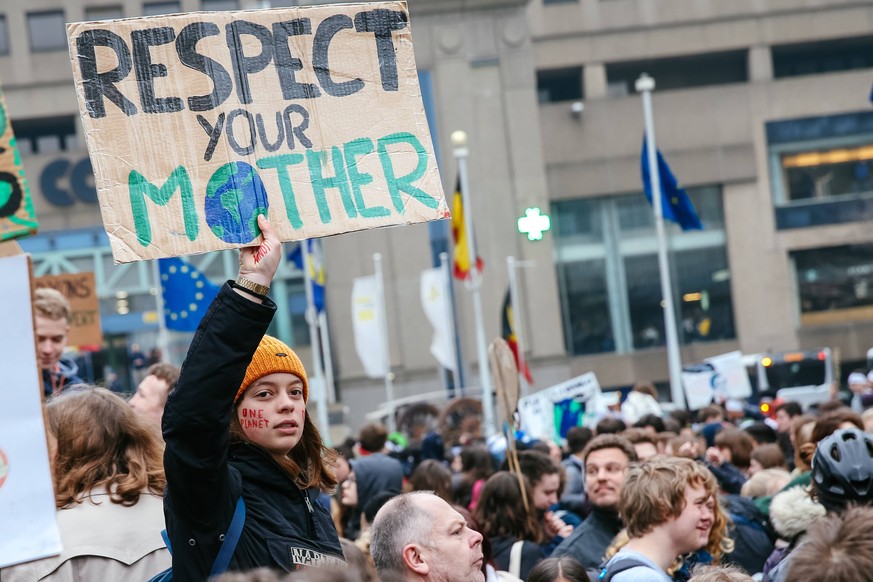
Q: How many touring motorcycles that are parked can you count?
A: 0